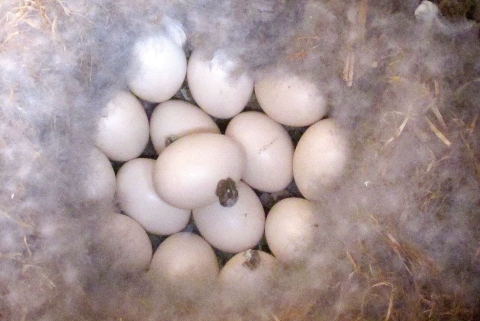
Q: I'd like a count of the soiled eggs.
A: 3